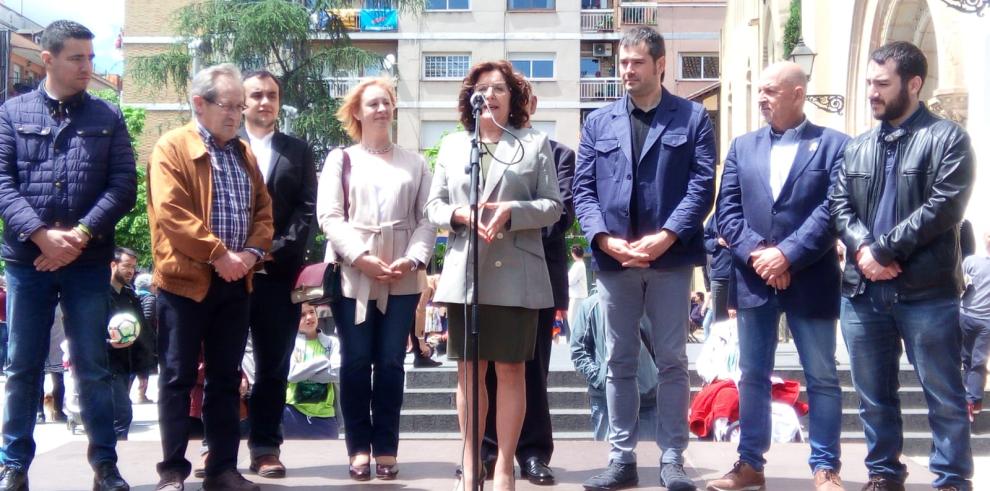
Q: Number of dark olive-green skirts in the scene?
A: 1